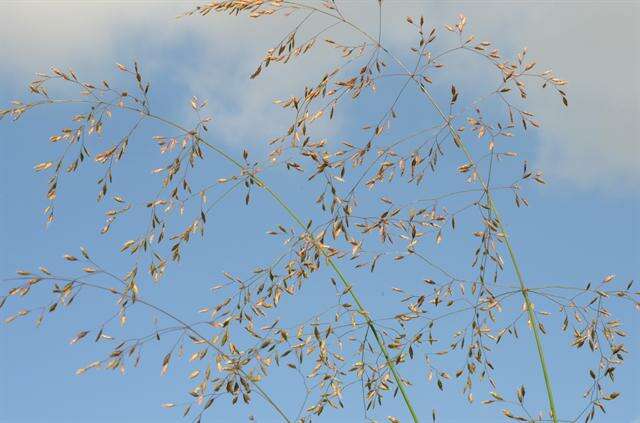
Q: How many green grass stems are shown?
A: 2